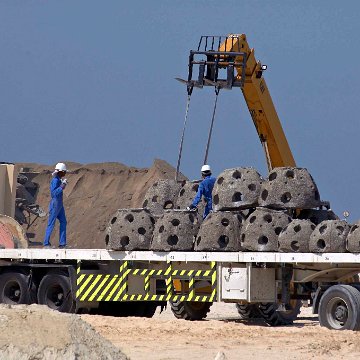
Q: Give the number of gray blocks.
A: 11